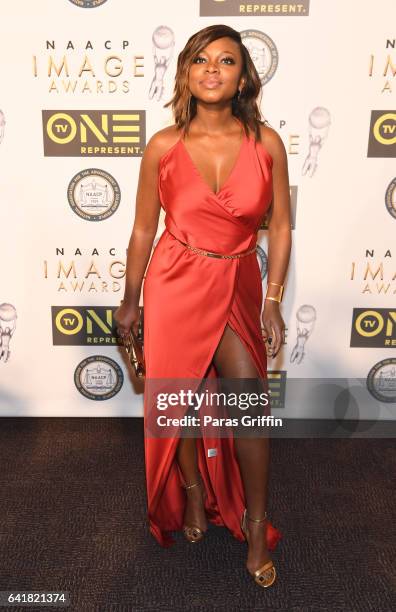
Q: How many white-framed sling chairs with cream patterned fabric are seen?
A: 0